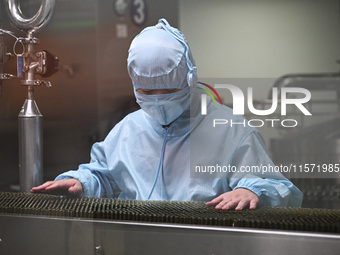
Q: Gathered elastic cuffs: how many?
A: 2